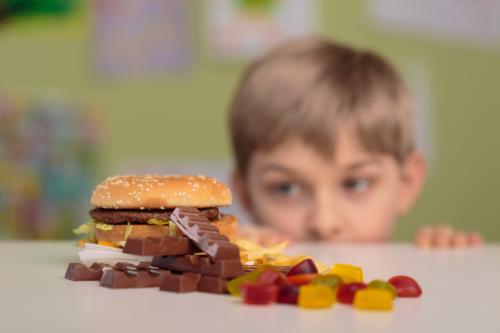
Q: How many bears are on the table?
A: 0